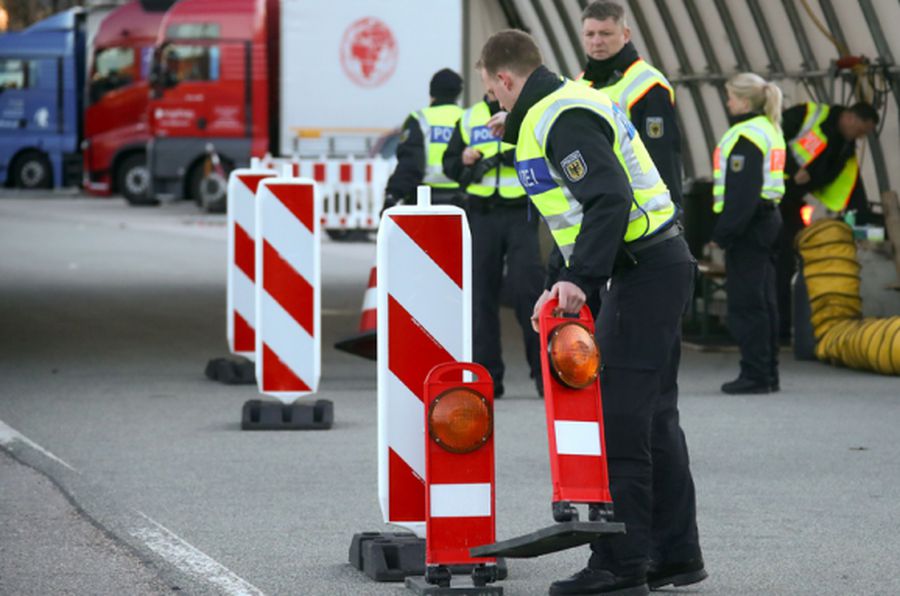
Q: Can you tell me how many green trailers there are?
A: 0